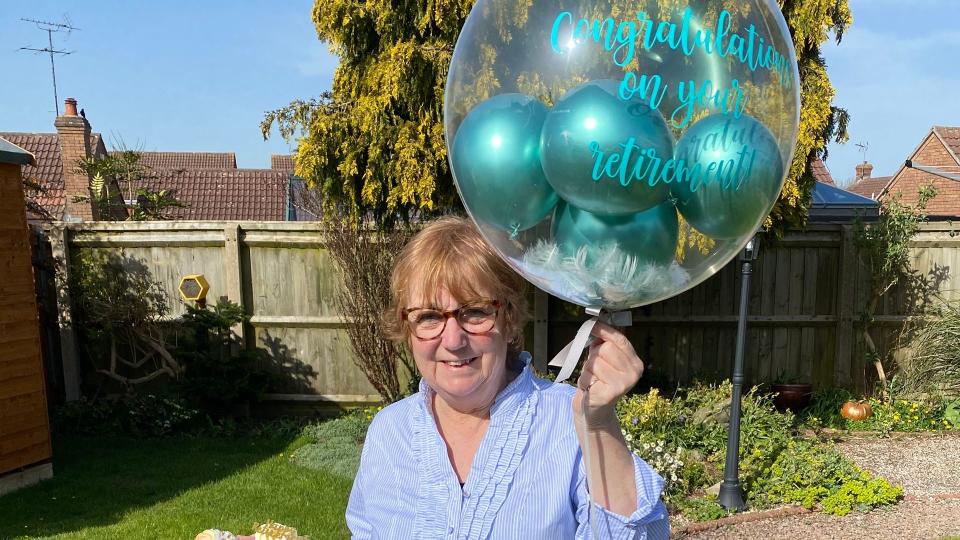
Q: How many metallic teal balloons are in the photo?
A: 4